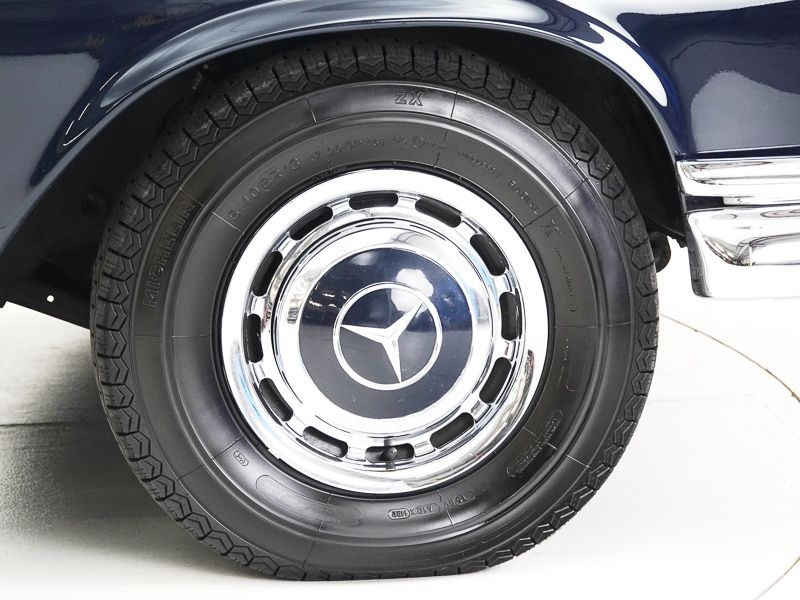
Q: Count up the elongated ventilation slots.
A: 12